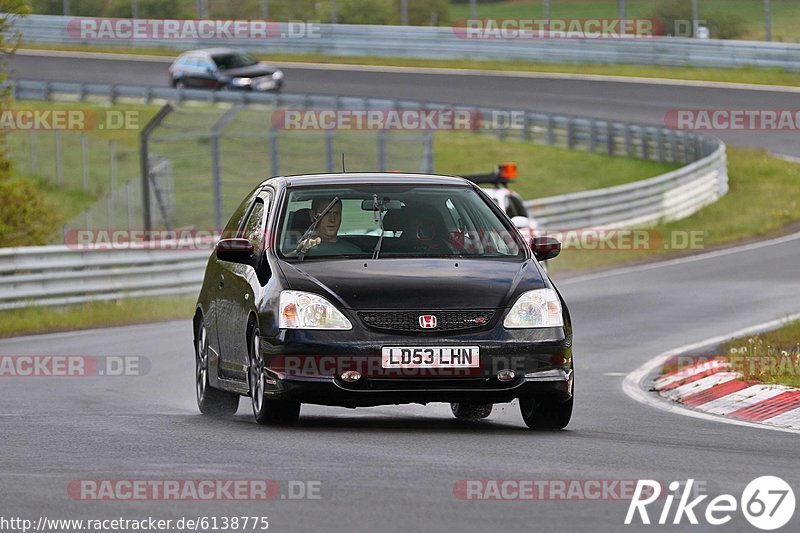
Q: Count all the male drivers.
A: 1